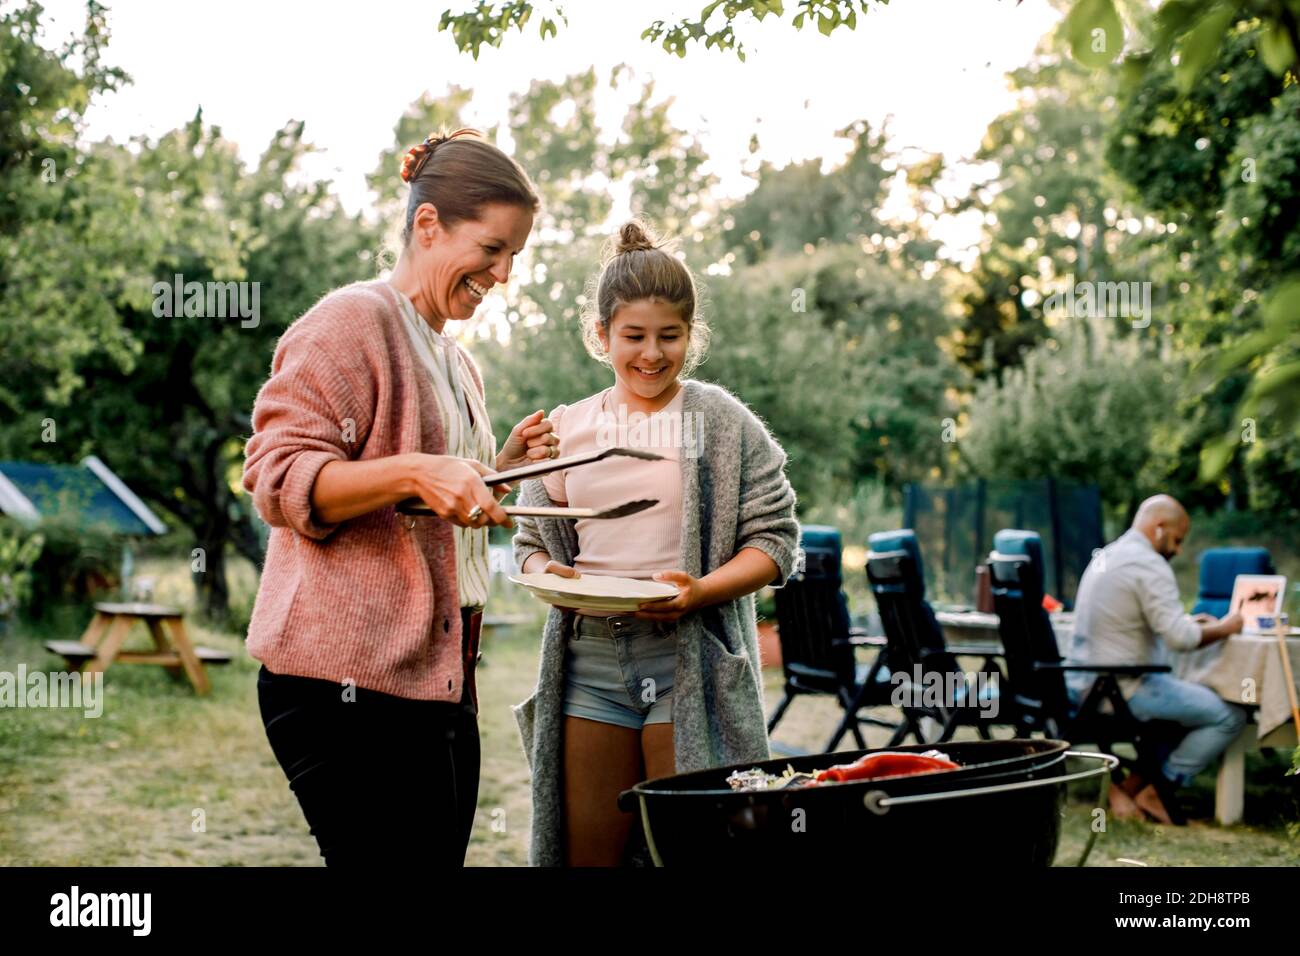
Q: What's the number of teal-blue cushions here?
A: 4